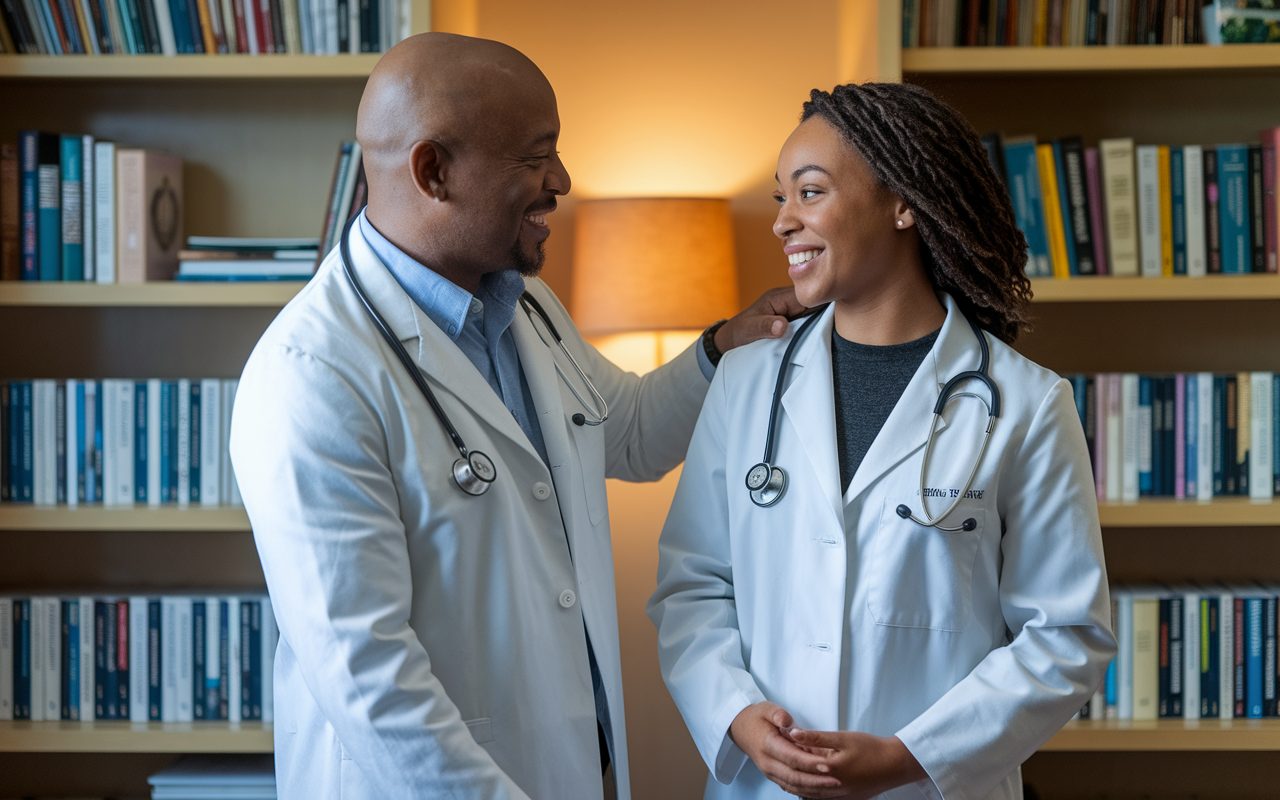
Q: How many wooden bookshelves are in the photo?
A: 2